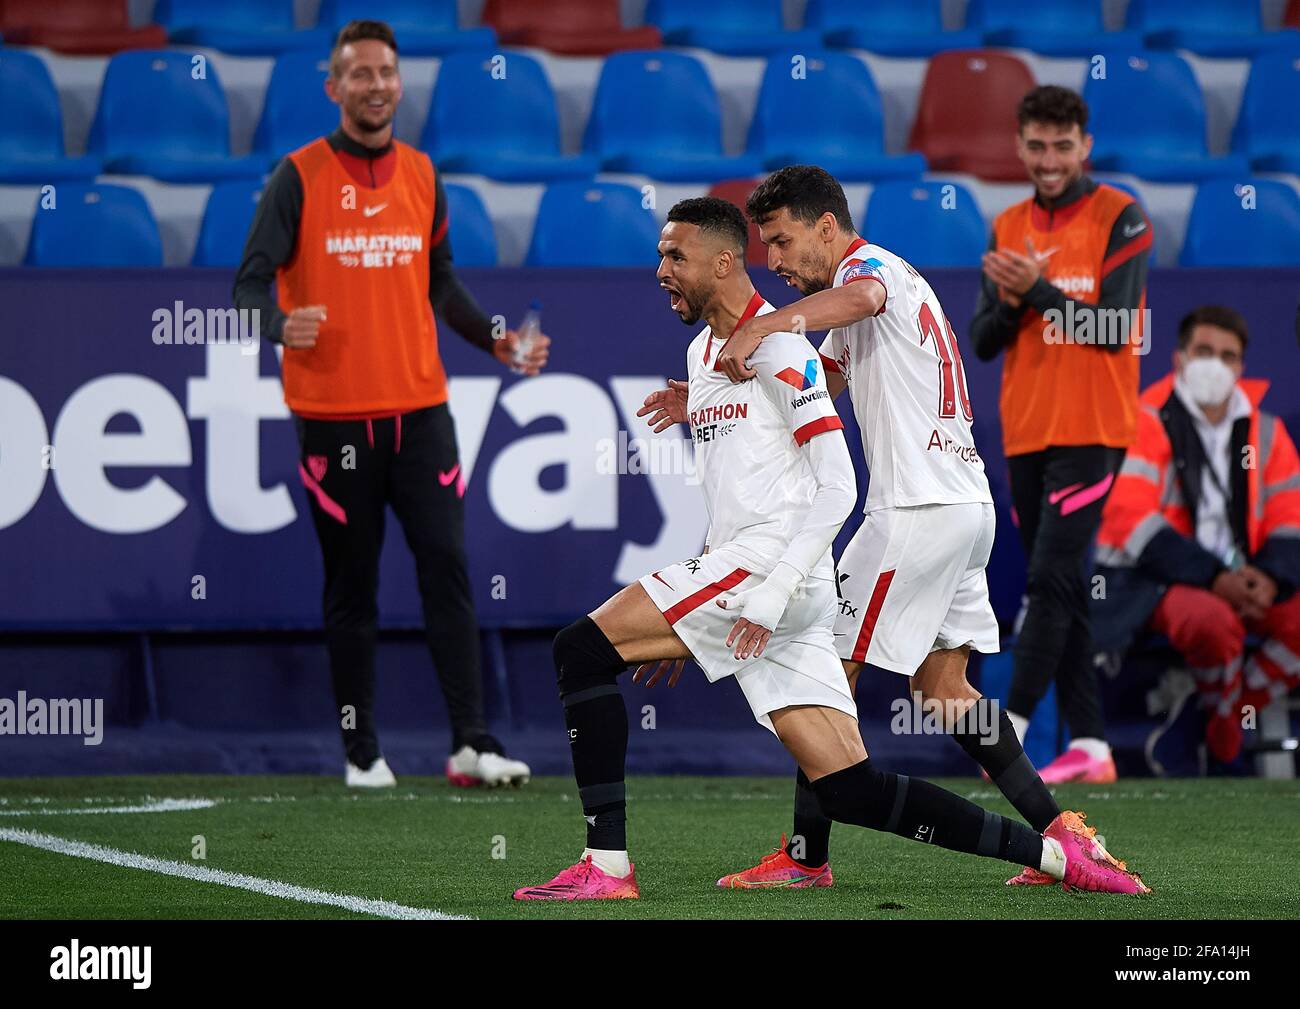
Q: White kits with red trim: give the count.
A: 2